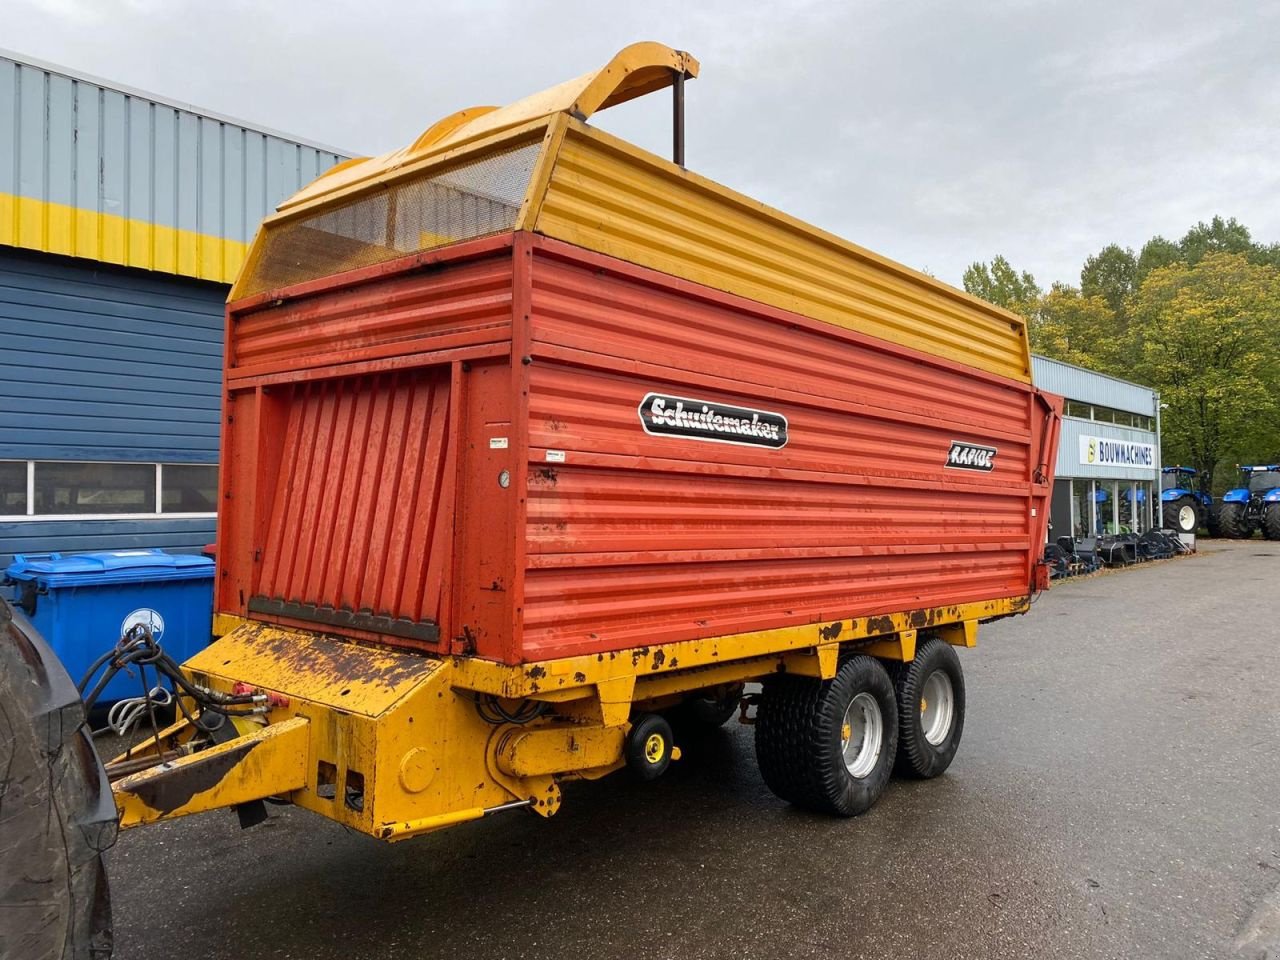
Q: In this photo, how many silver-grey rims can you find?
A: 2